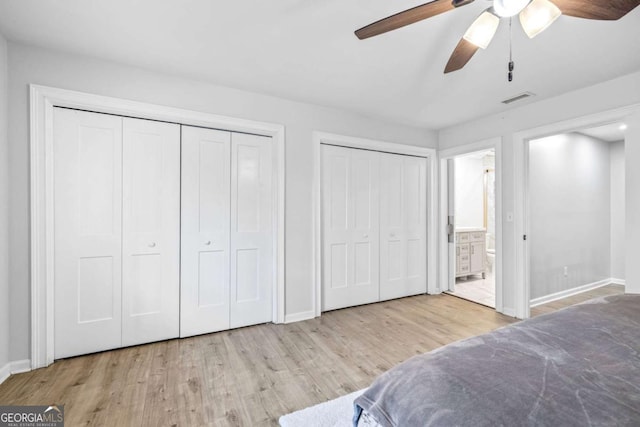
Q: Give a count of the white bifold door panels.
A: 8